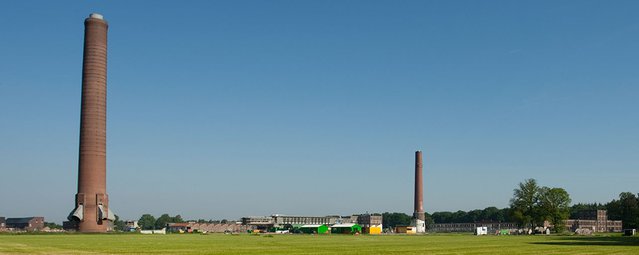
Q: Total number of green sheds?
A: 2